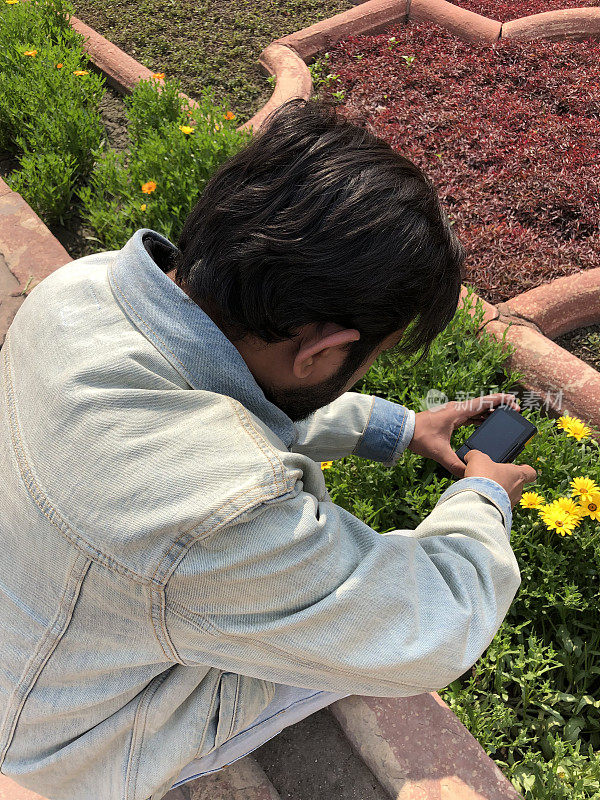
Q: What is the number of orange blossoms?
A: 6